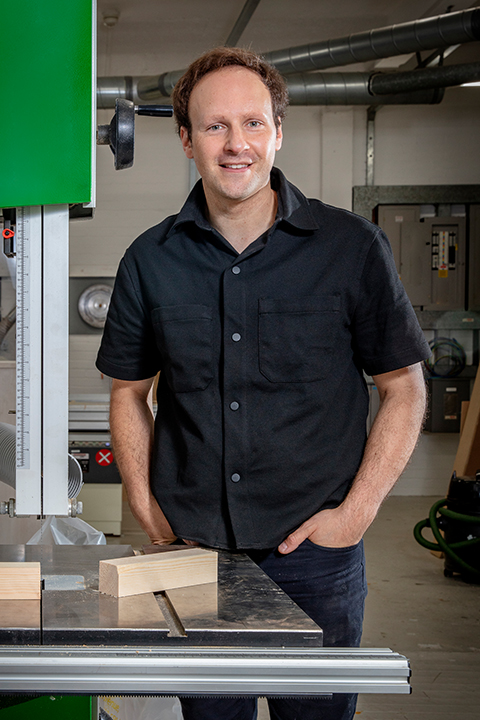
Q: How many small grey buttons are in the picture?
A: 4